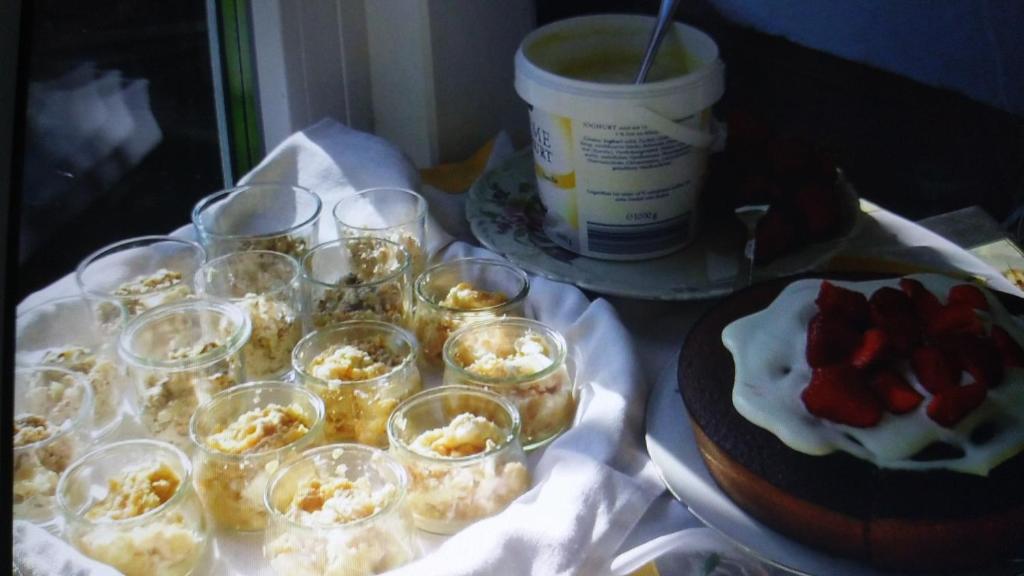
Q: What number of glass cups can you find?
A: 15